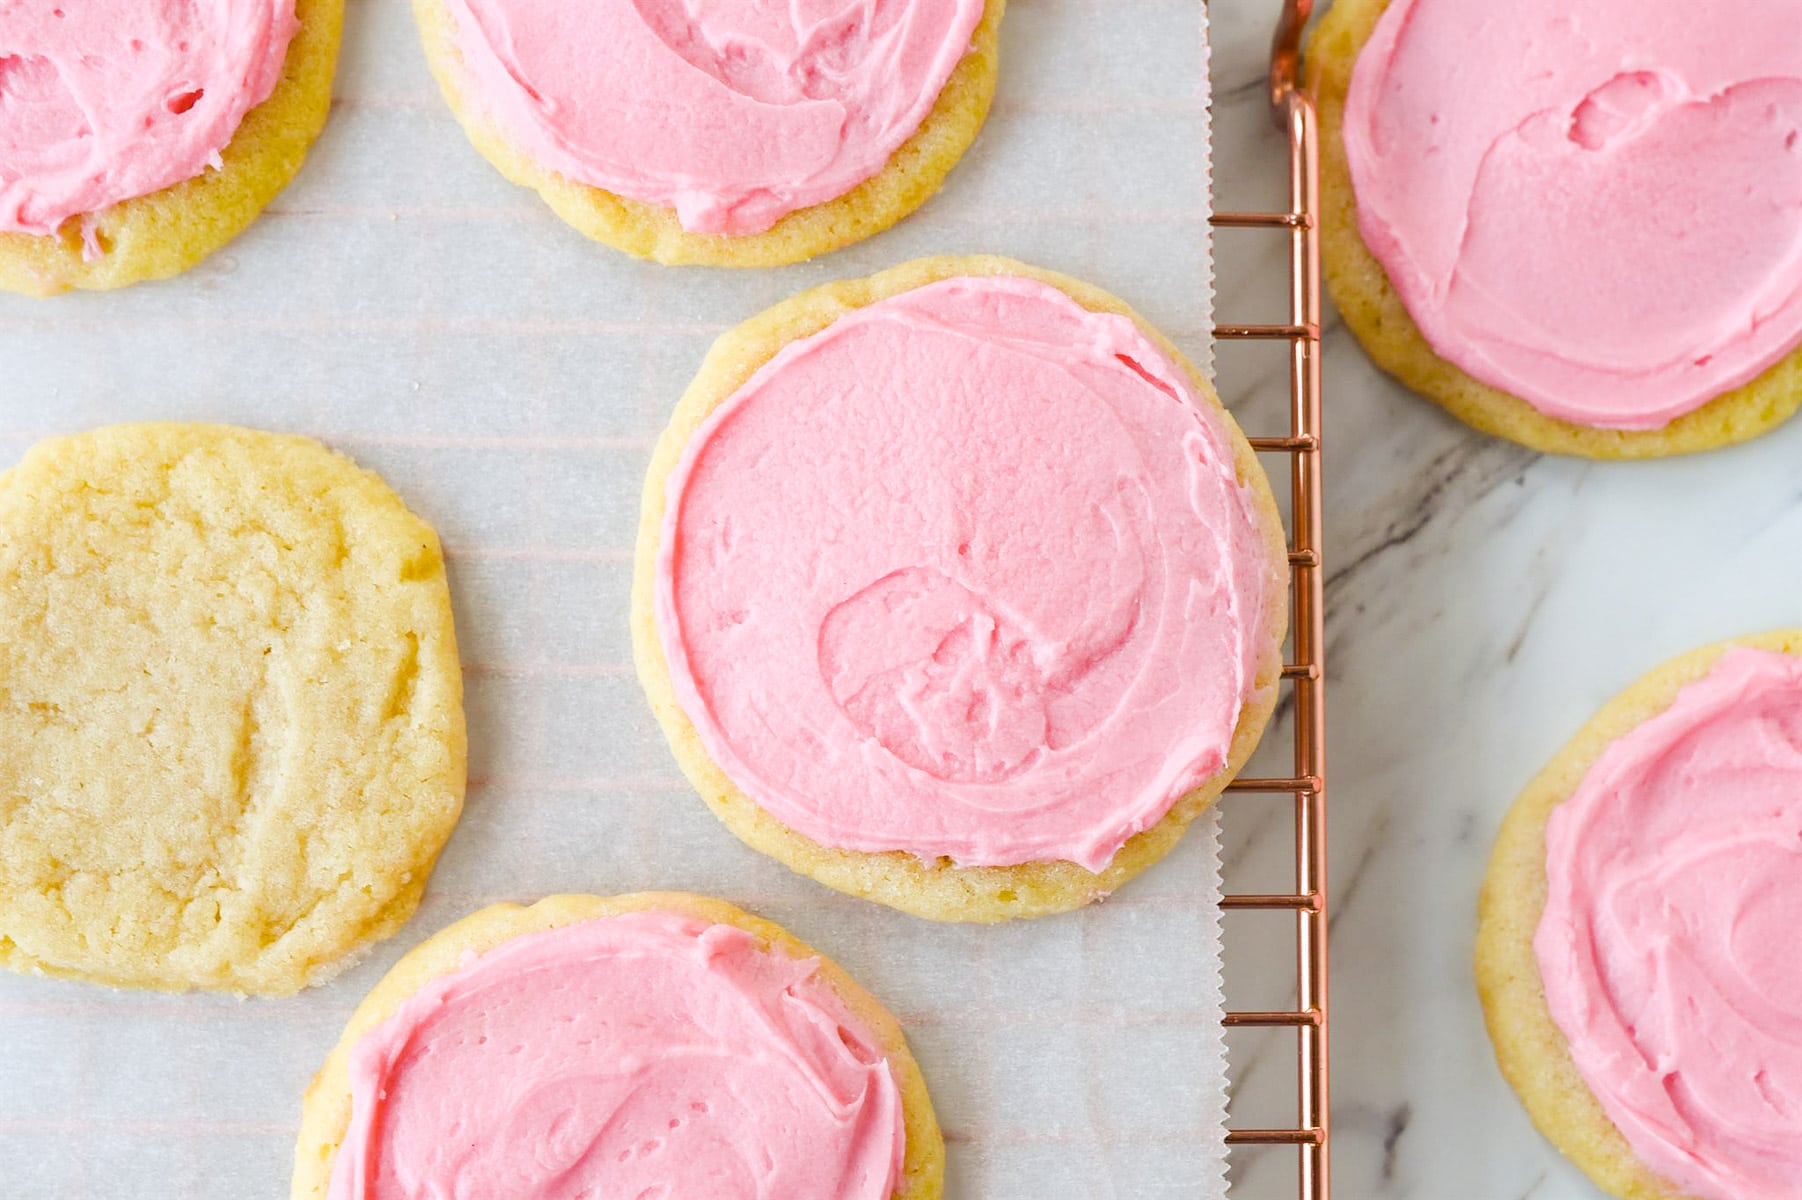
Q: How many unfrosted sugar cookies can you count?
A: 1